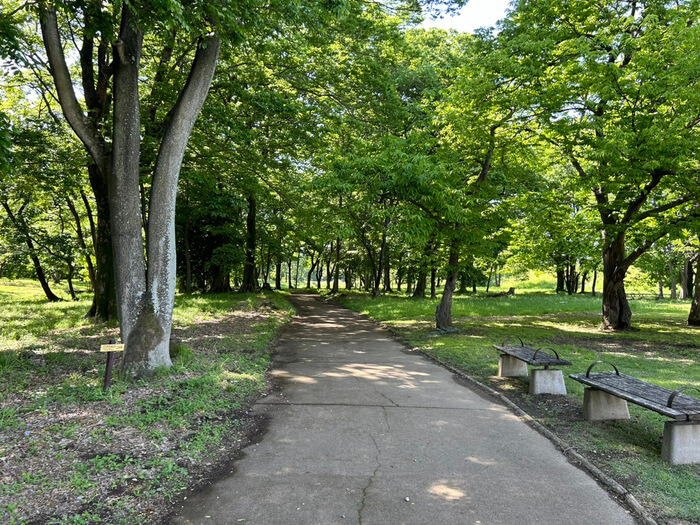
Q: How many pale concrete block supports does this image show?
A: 4